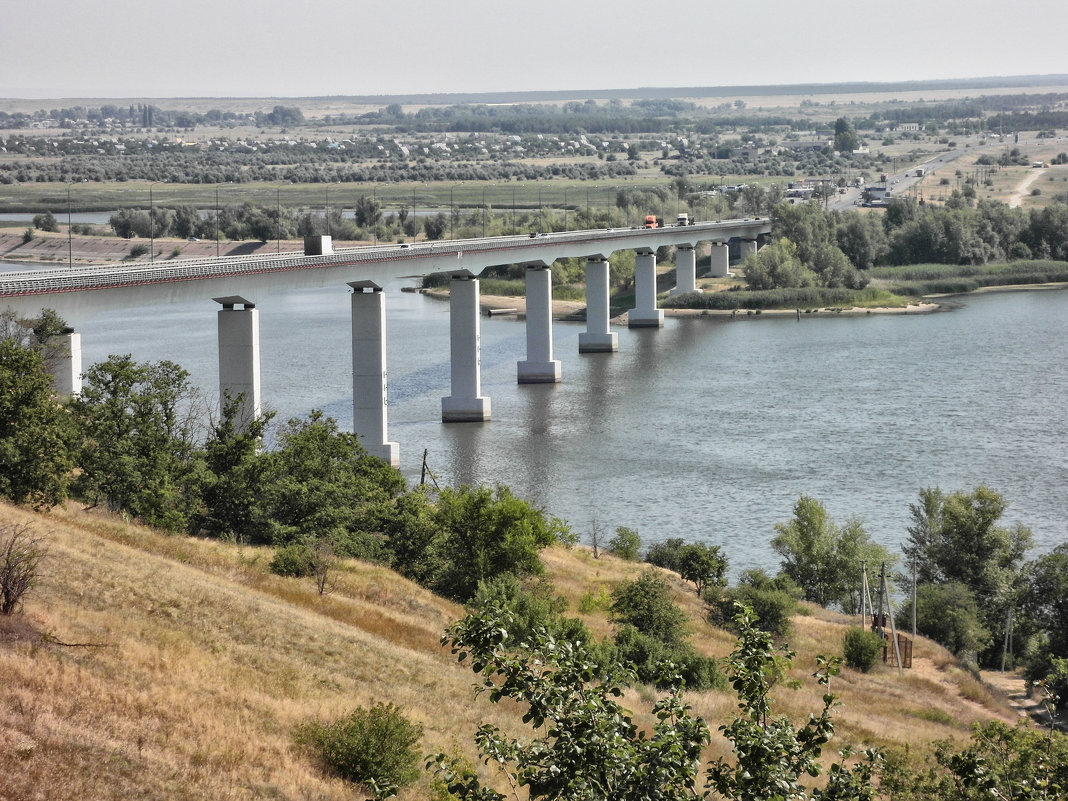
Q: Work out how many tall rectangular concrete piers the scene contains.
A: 10